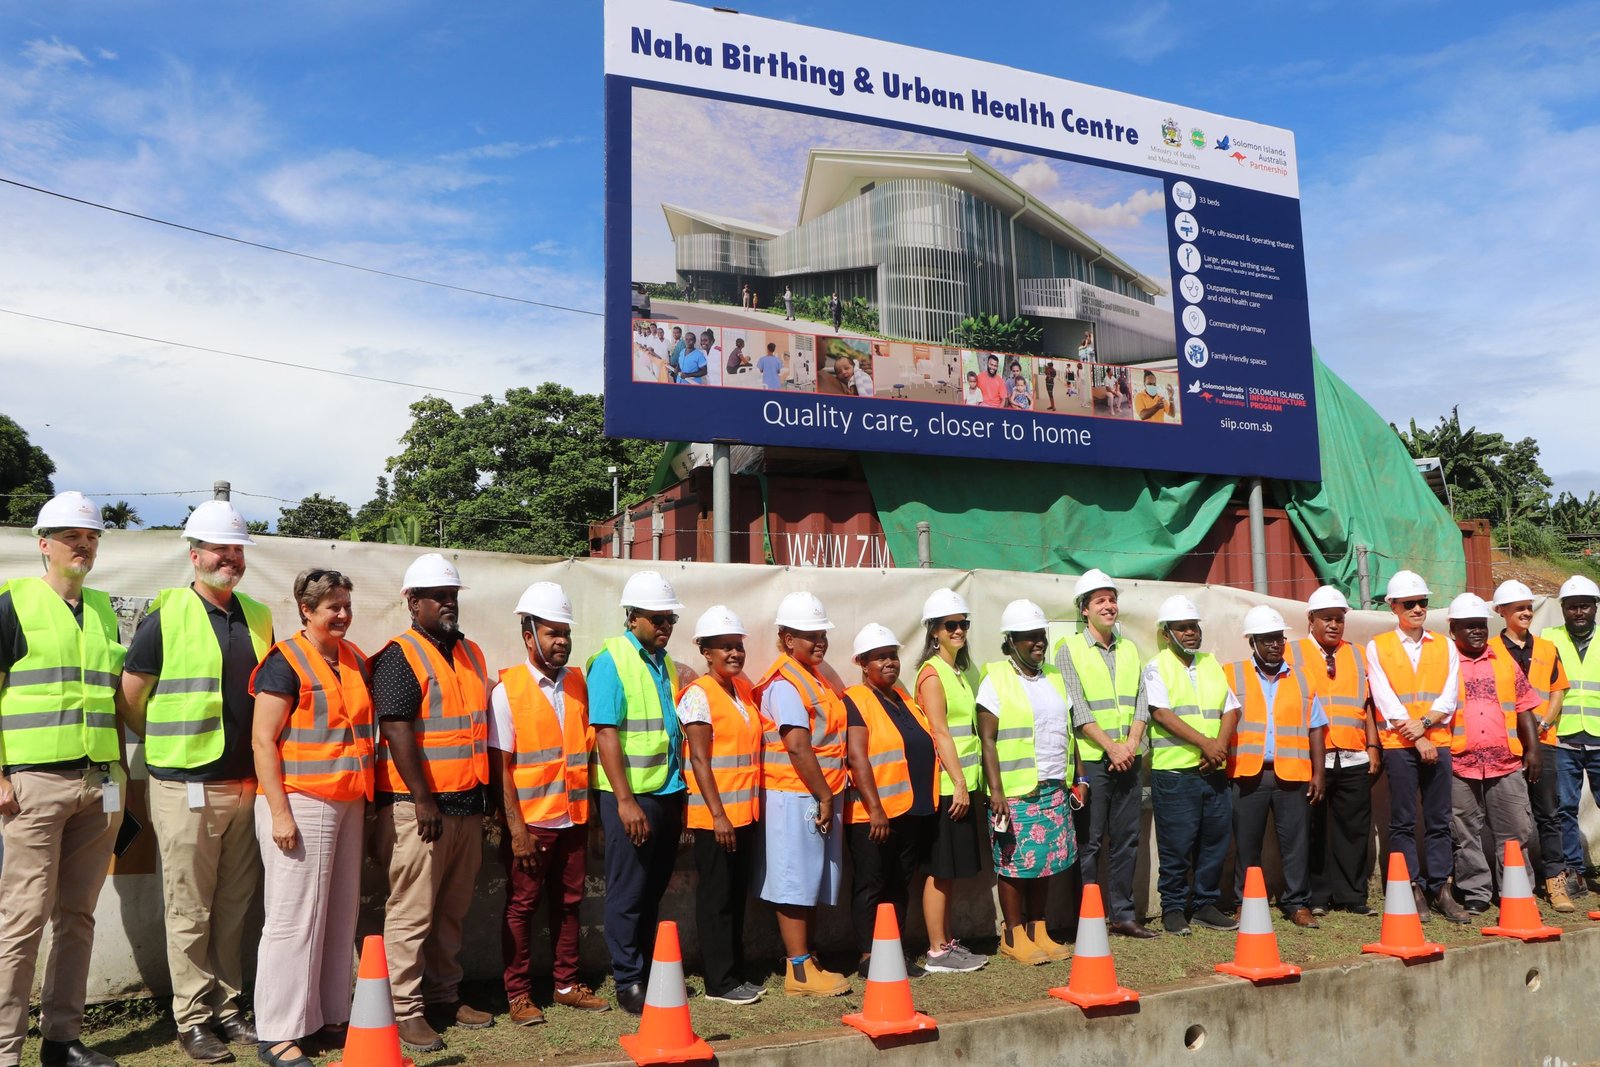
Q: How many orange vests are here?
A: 11